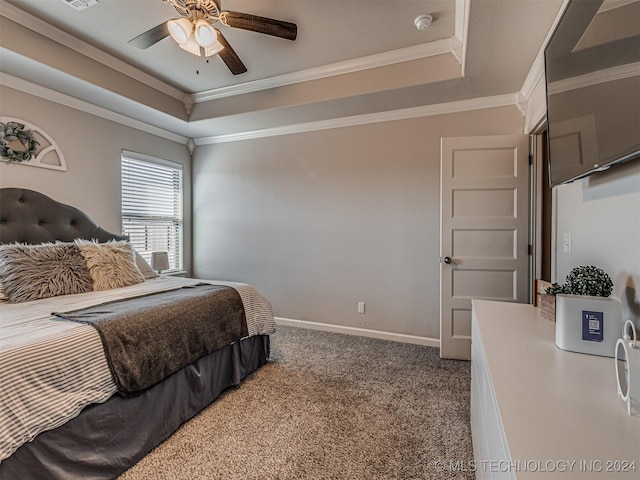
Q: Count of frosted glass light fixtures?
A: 4